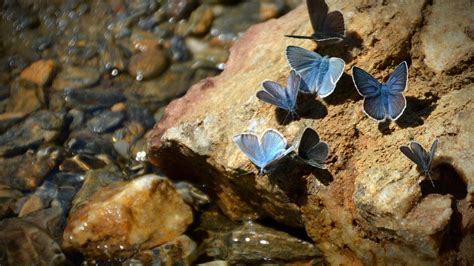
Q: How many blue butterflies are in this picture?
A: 4